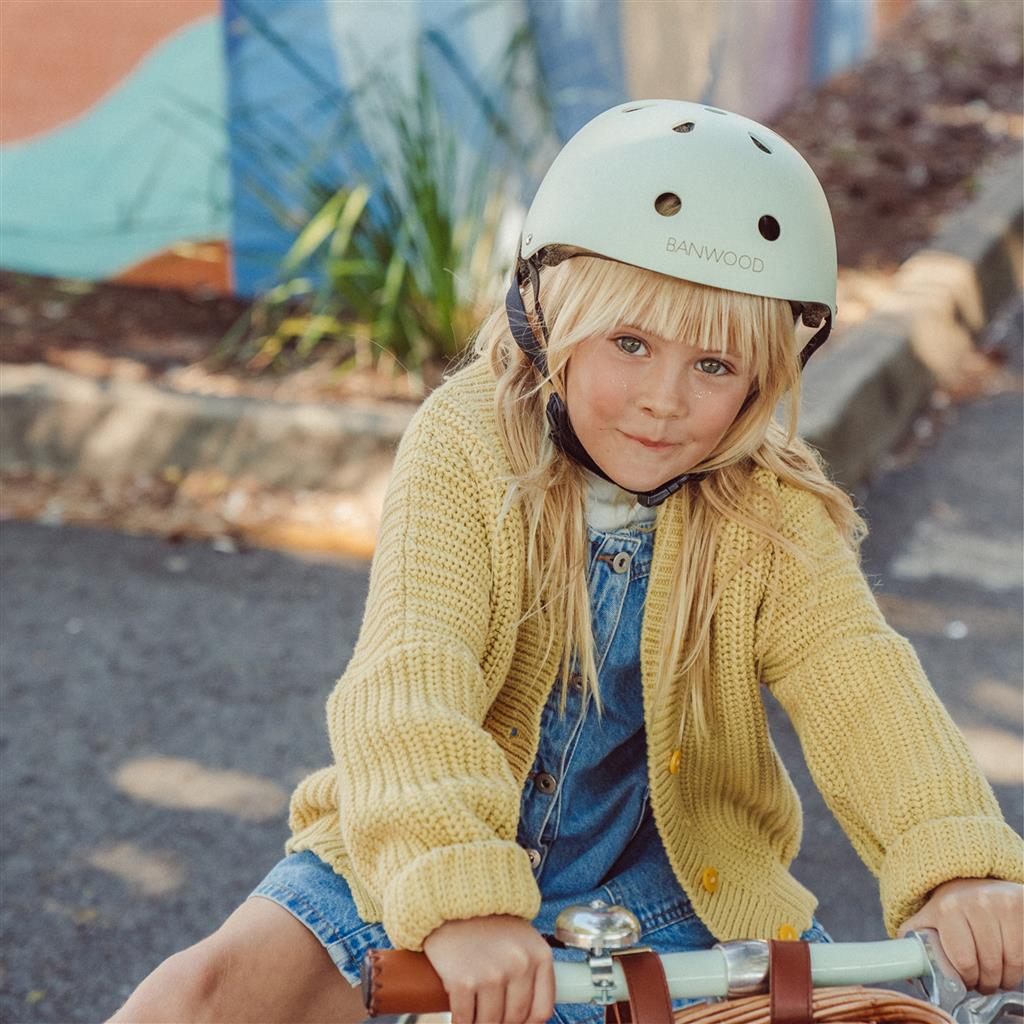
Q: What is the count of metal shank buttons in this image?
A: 4